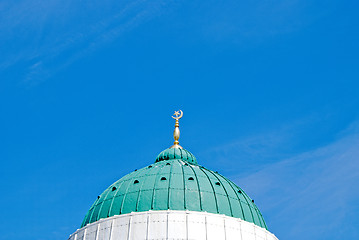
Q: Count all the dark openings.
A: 14